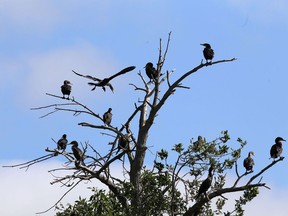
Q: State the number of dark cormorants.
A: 12